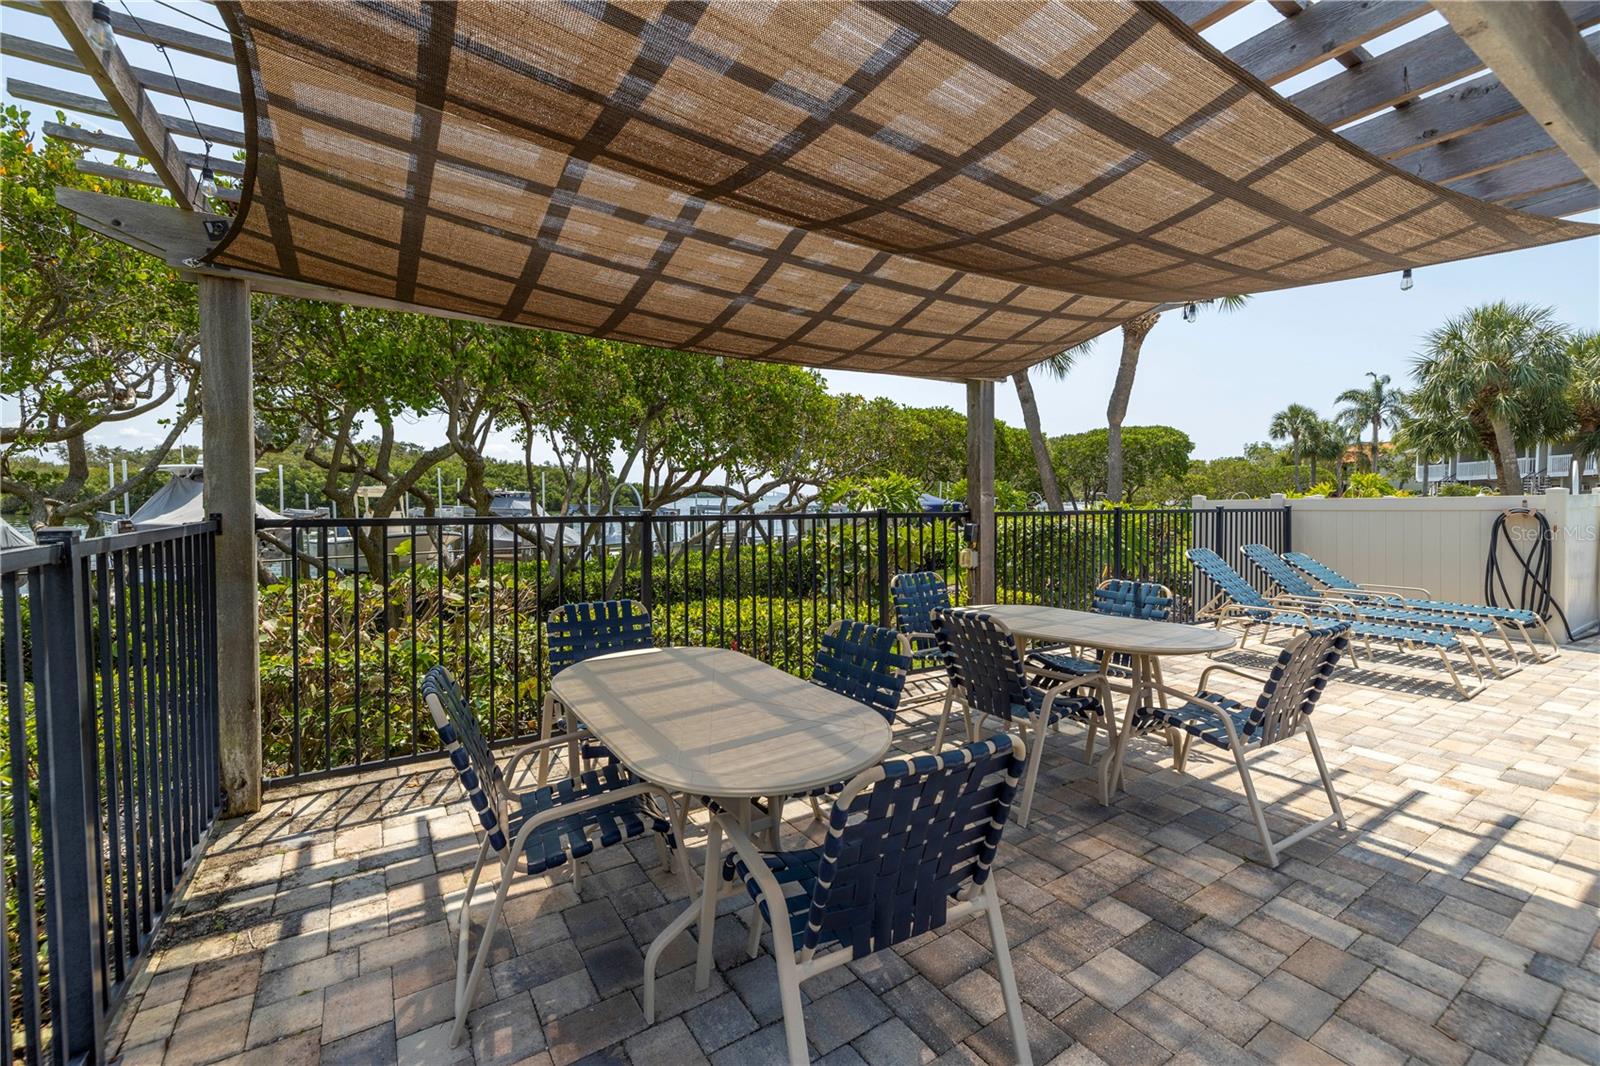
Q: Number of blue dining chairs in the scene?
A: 8